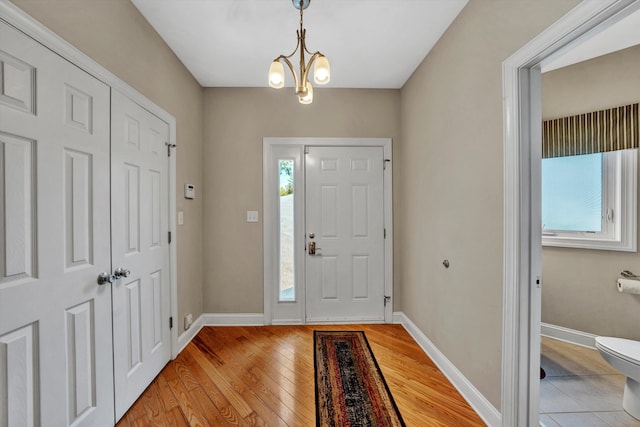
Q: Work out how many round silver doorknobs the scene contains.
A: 2